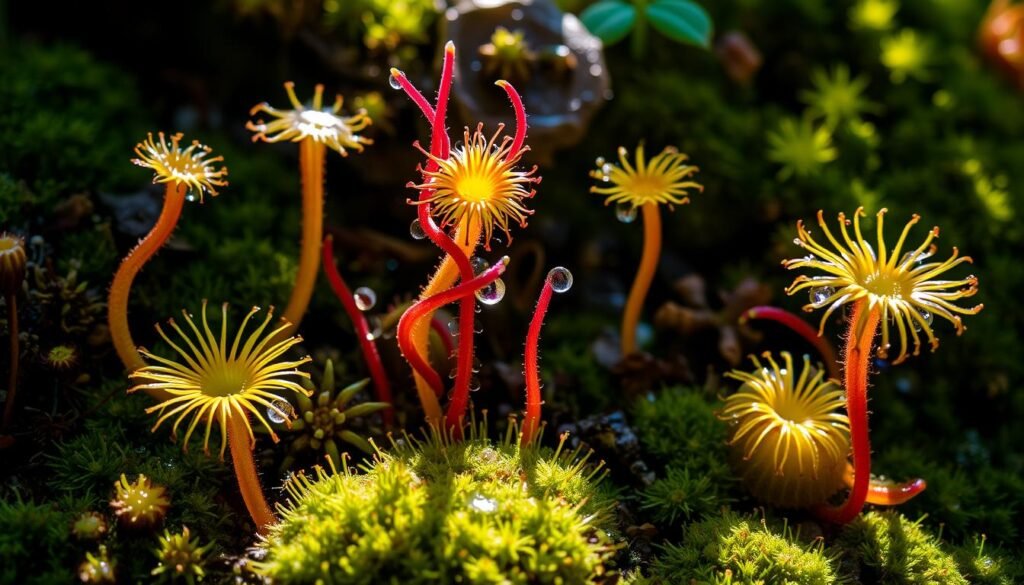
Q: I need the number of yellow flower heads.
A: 7